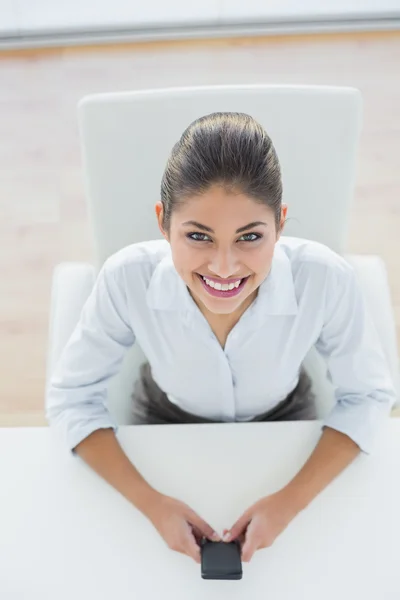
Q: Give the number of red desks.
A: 0